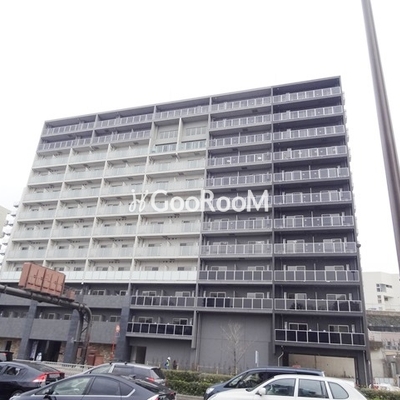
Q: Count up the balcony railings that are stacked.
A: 11